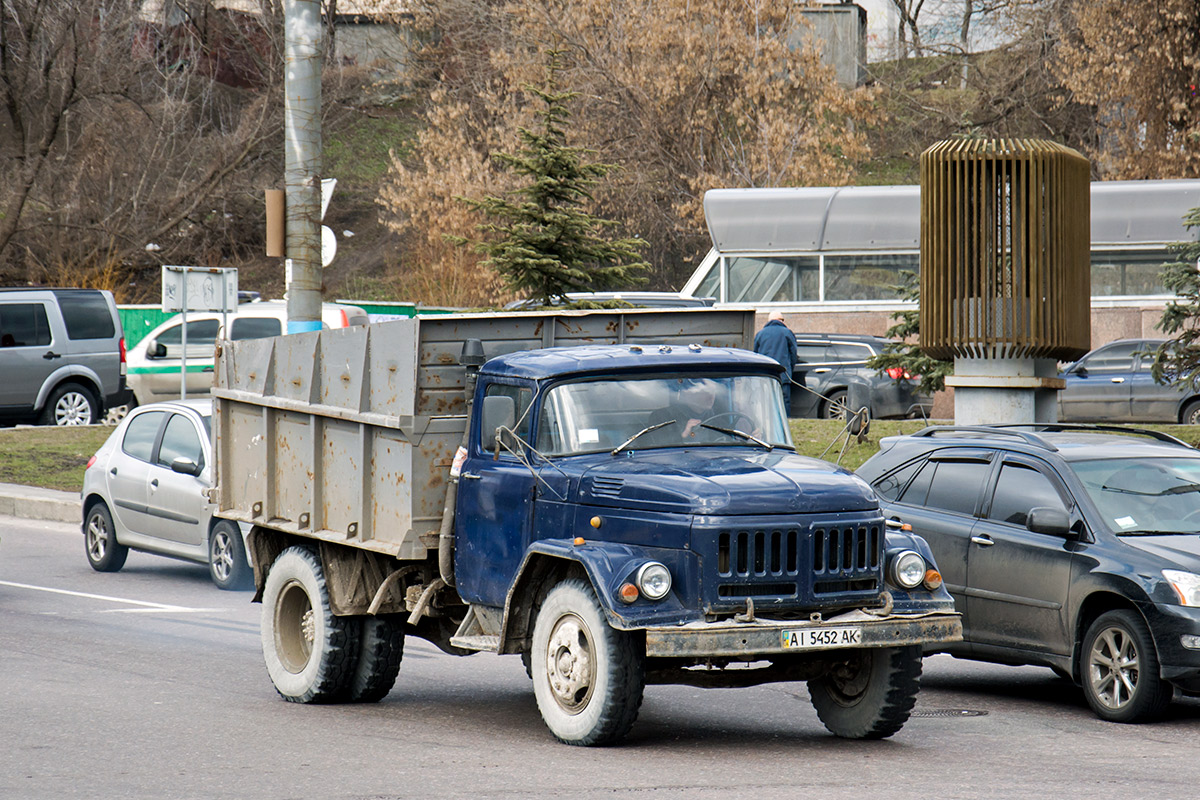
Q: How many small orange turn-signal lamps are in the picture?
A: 5